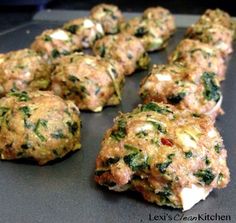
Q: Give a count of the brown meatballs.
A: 14